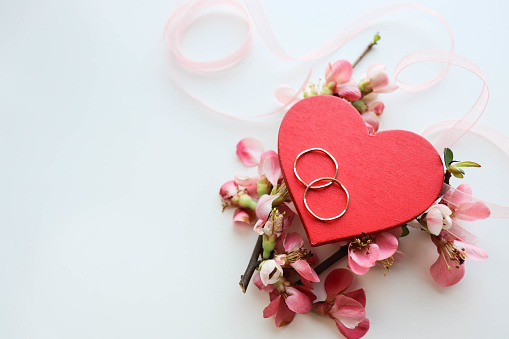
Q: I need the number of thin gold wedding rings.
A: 2